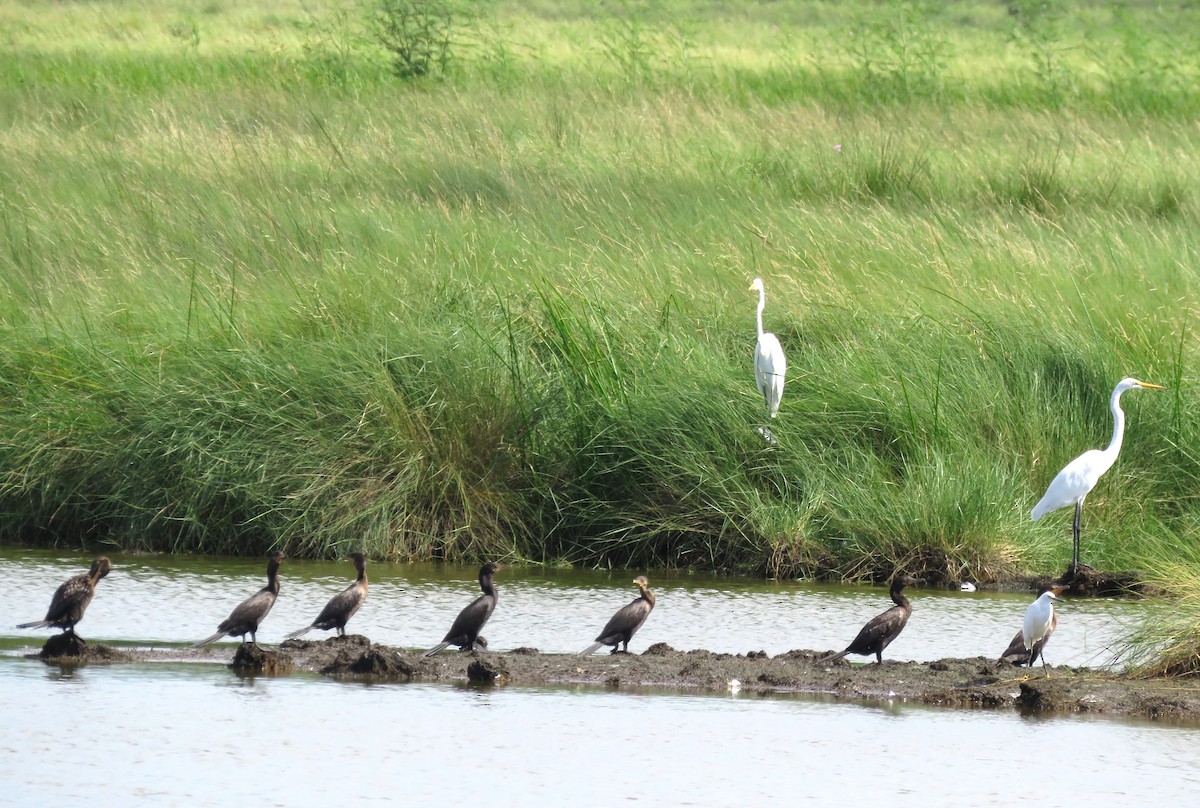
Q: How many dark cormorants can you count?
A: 7